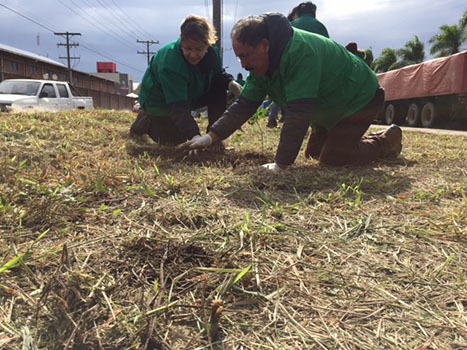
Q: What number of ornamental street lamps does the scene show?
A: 2